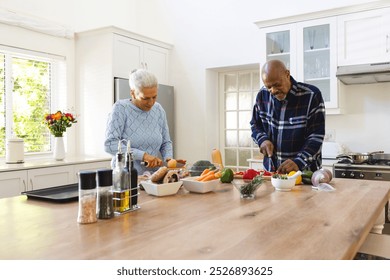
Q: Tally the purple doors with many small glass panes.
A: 0